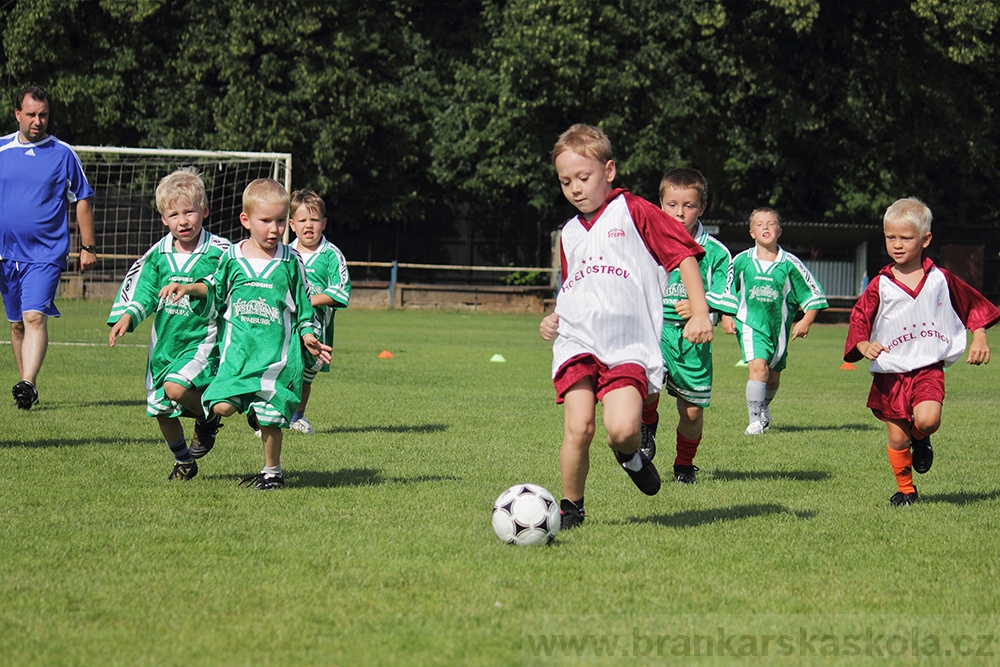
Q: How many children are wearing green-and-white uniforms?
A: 5